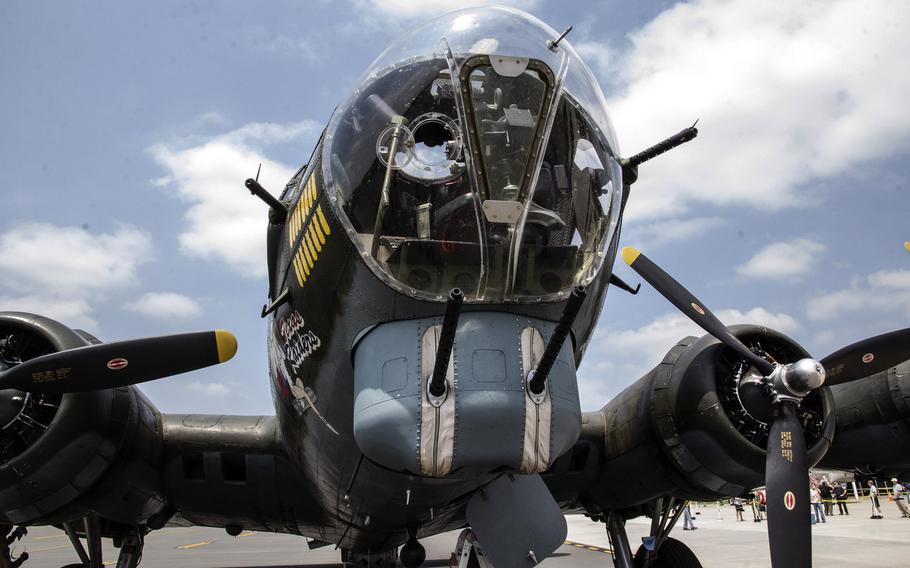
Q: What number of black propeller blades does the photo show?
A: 4